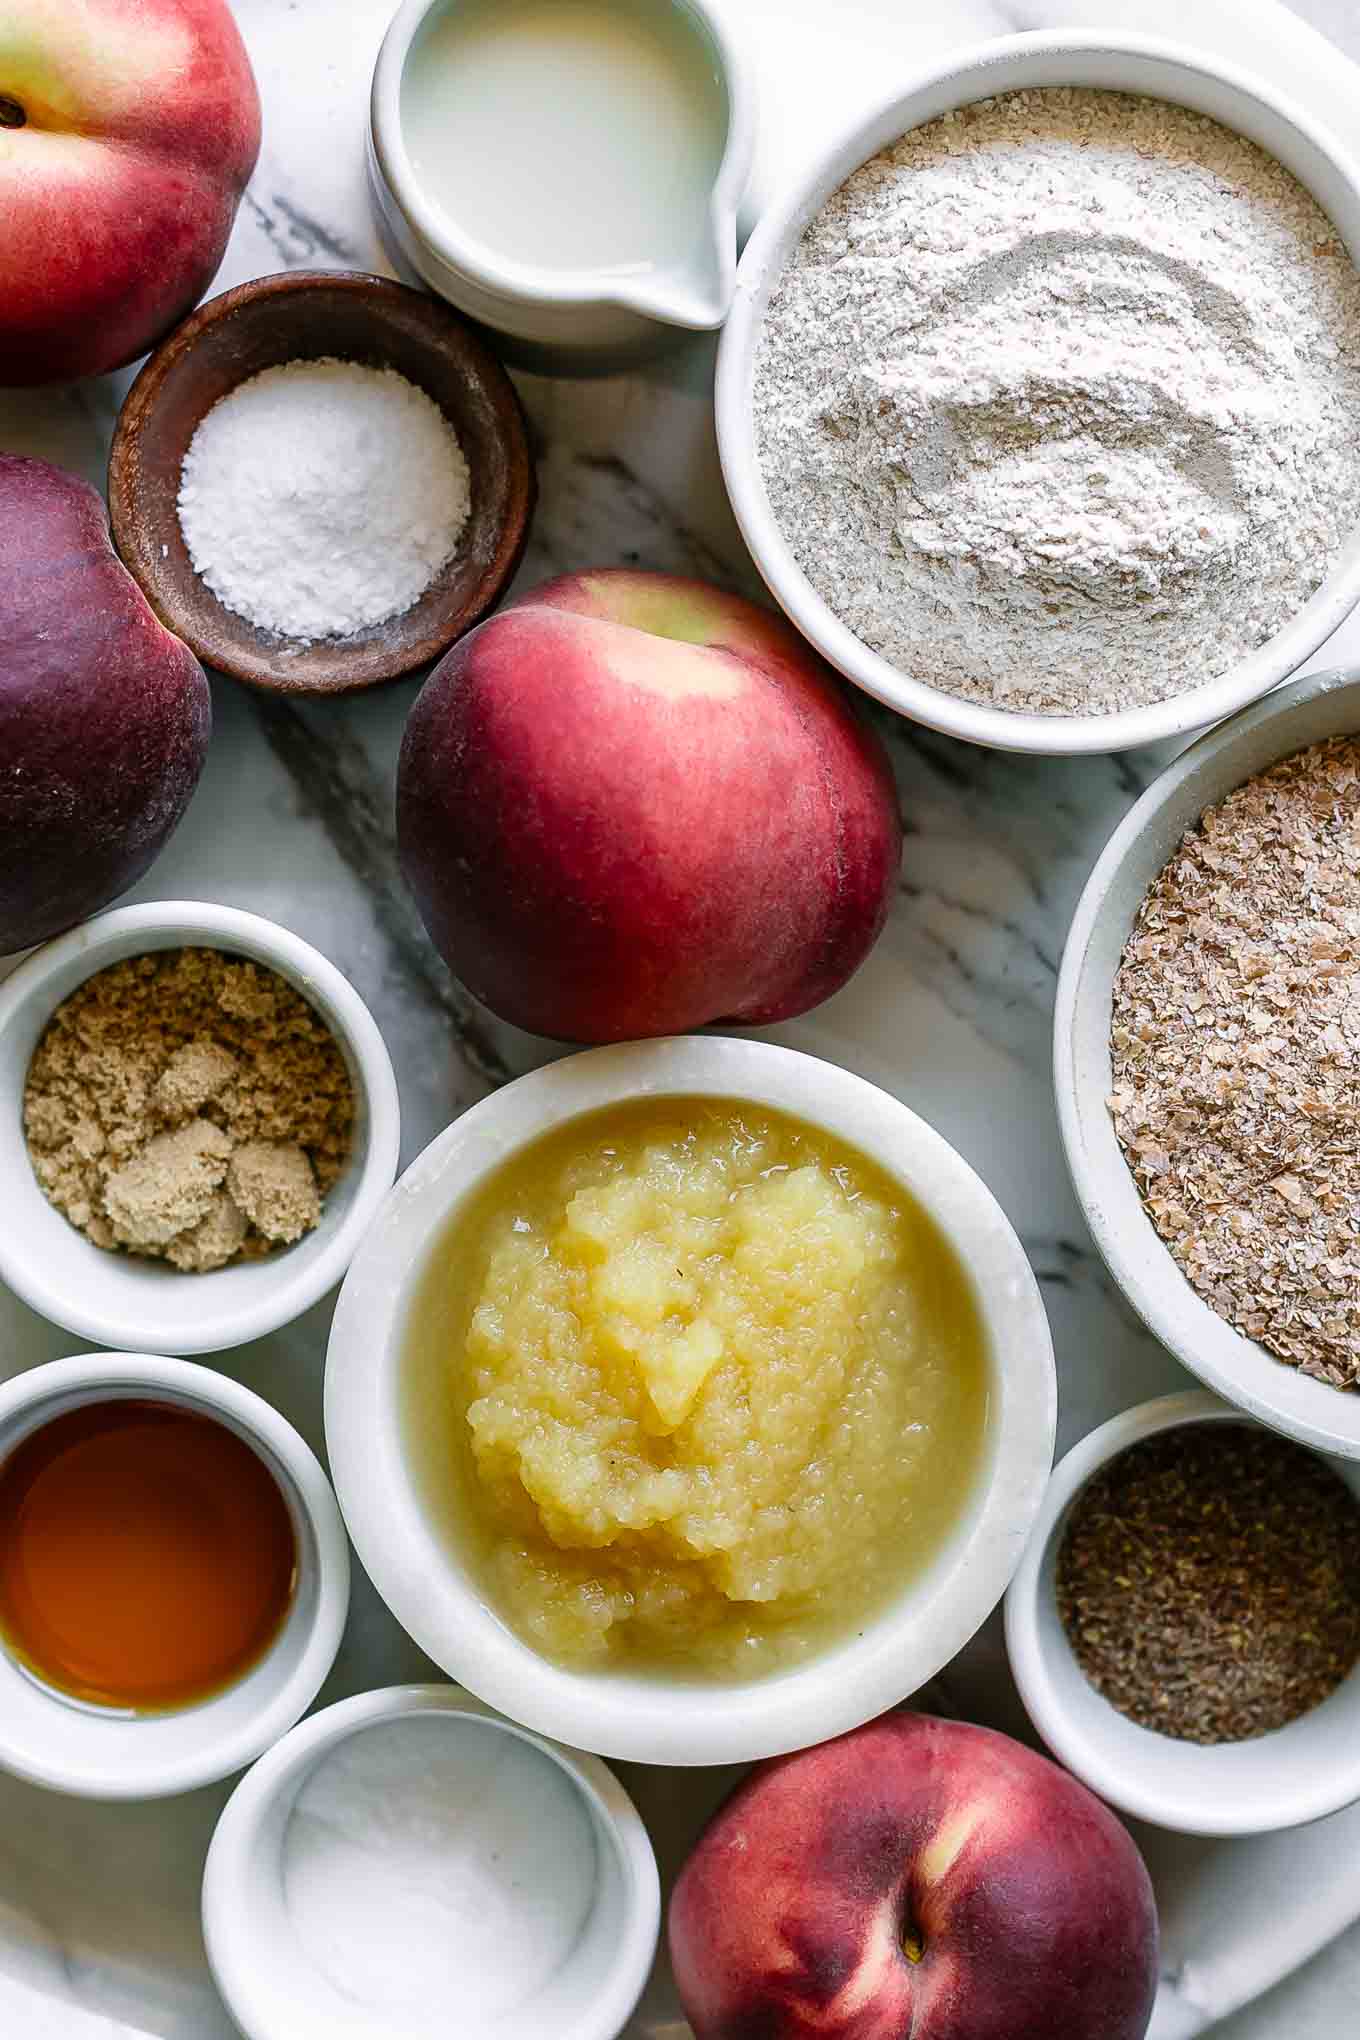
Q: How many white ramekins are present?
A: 4